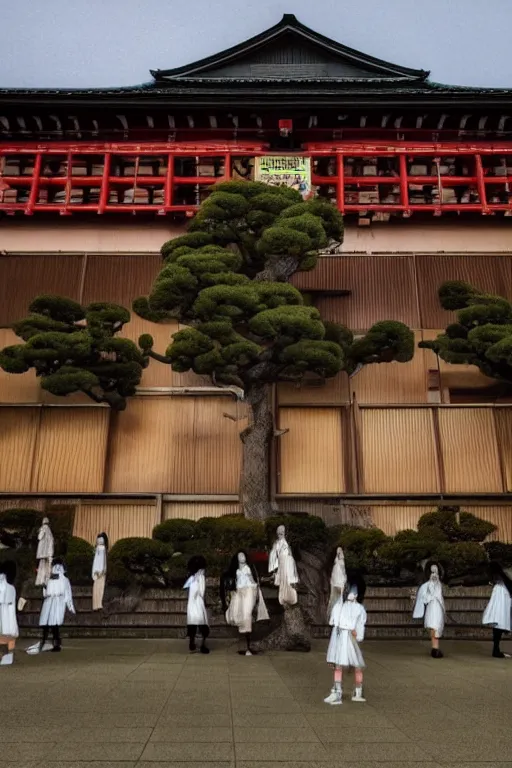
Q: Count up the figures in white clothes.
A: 11